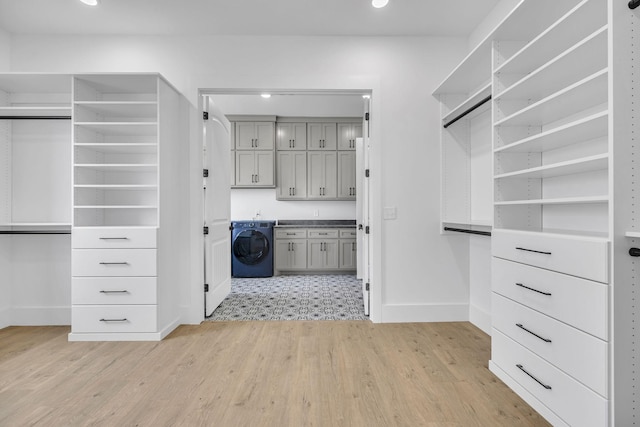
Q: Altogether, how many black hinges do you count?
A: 8